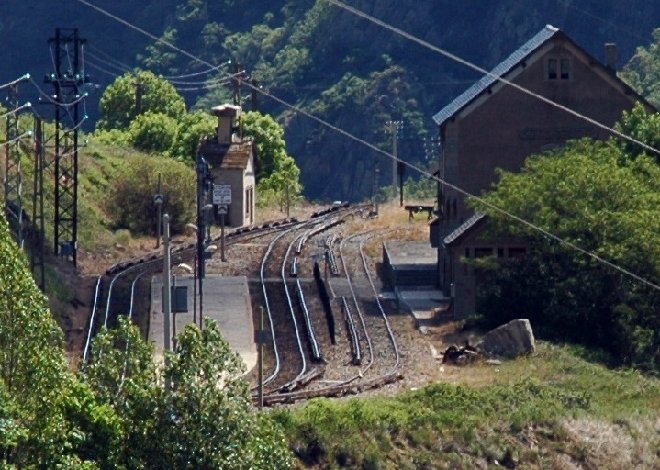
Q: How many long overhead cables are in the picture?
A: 2